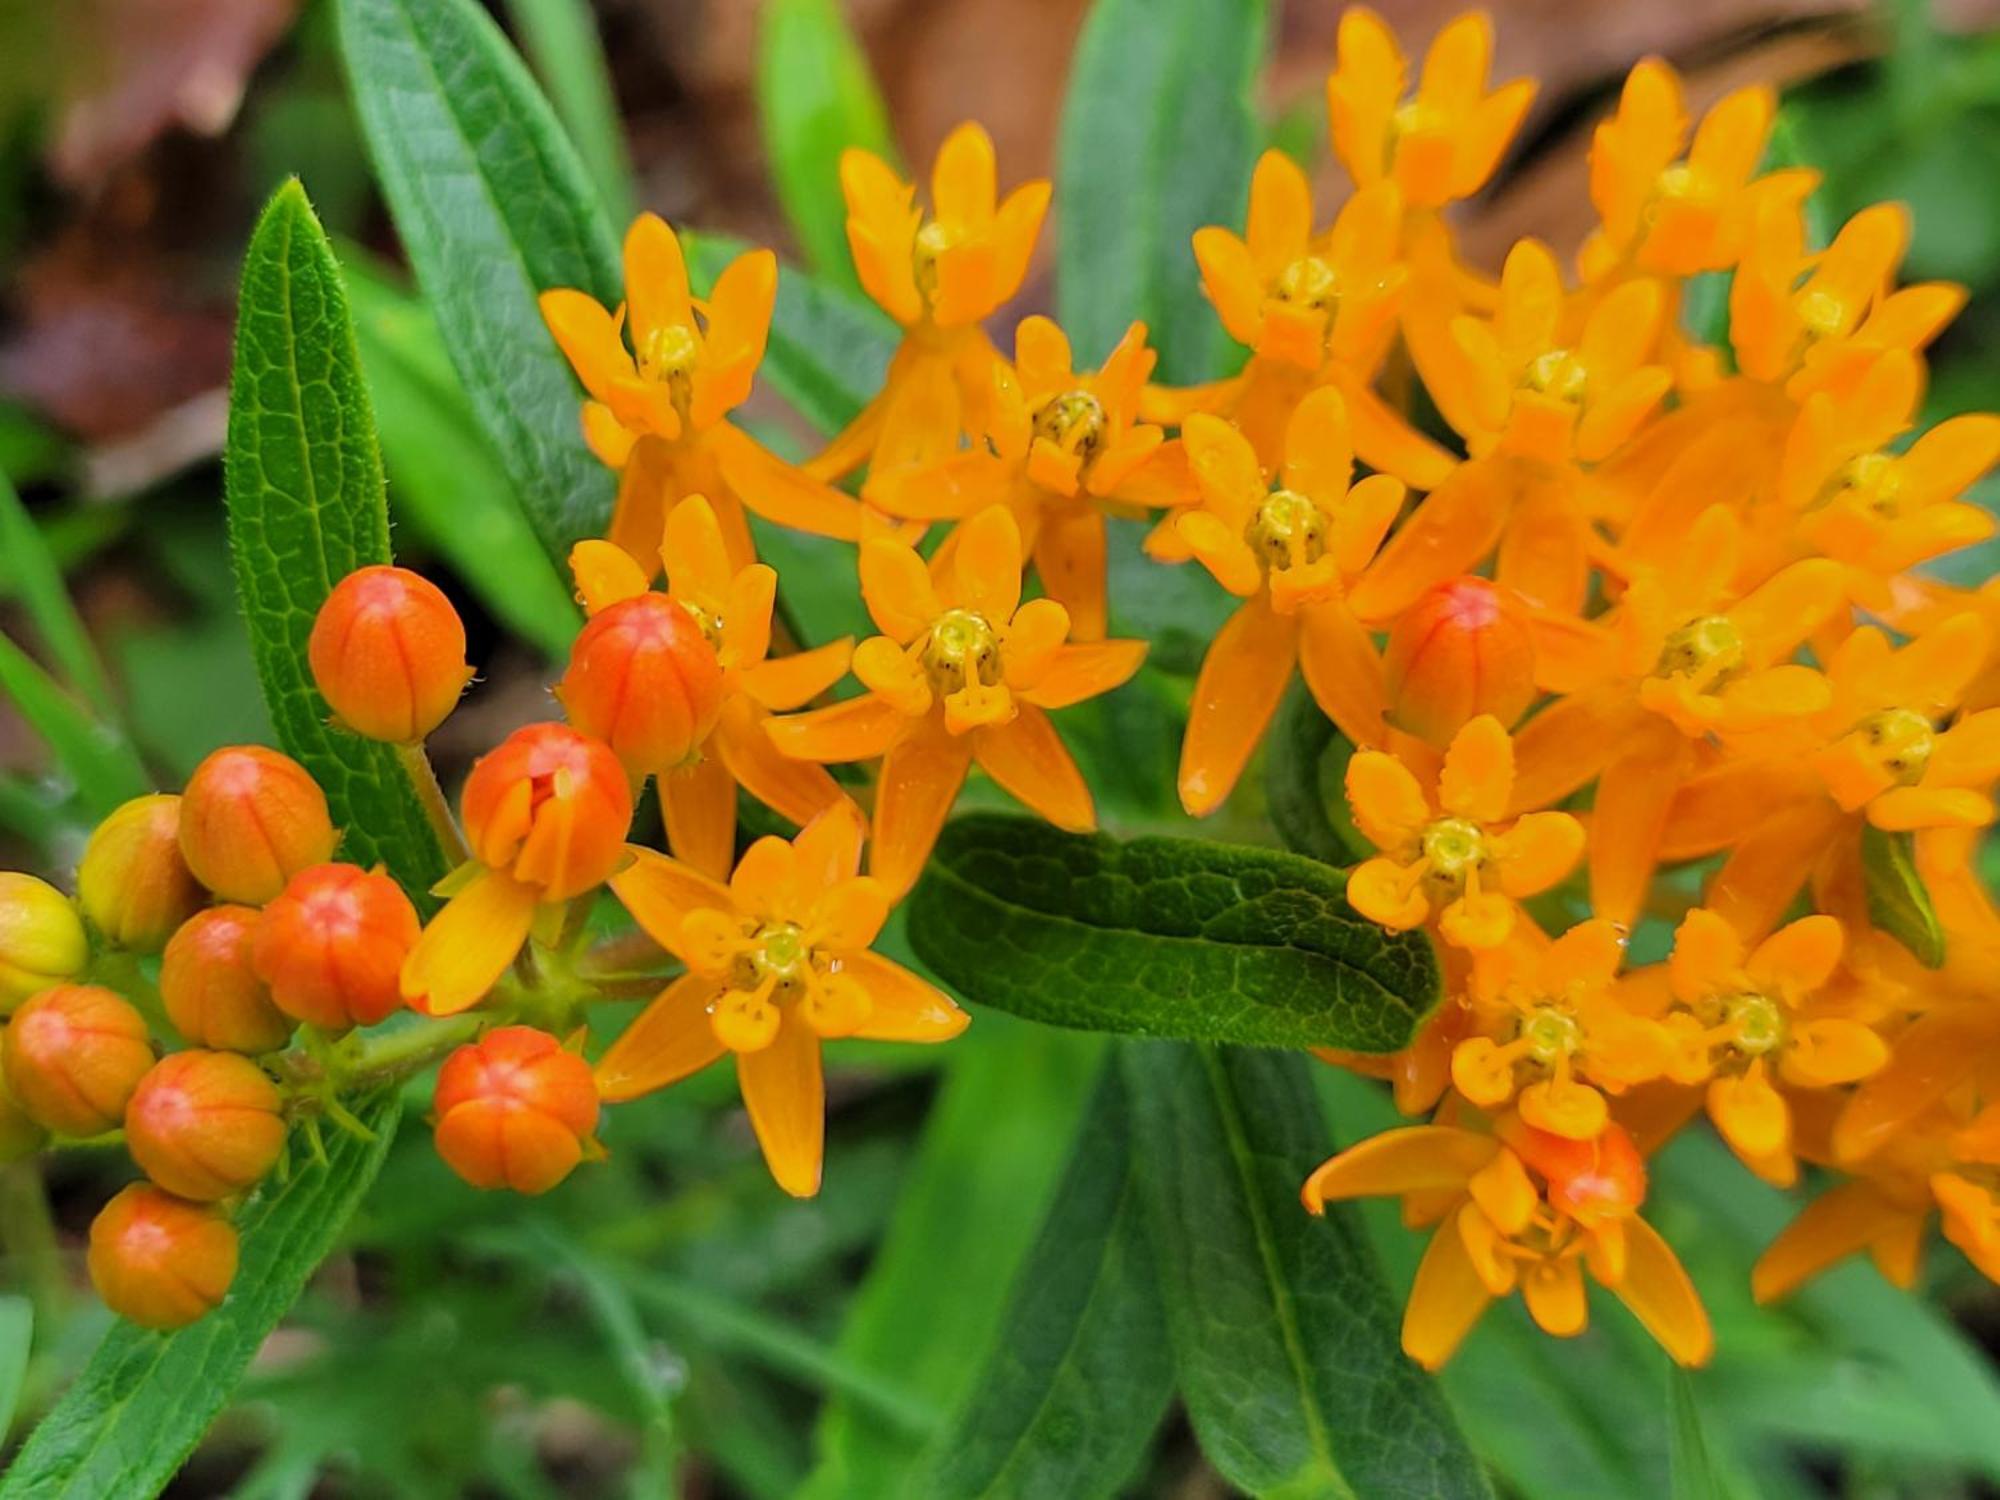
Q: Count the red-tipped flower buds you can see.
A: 12